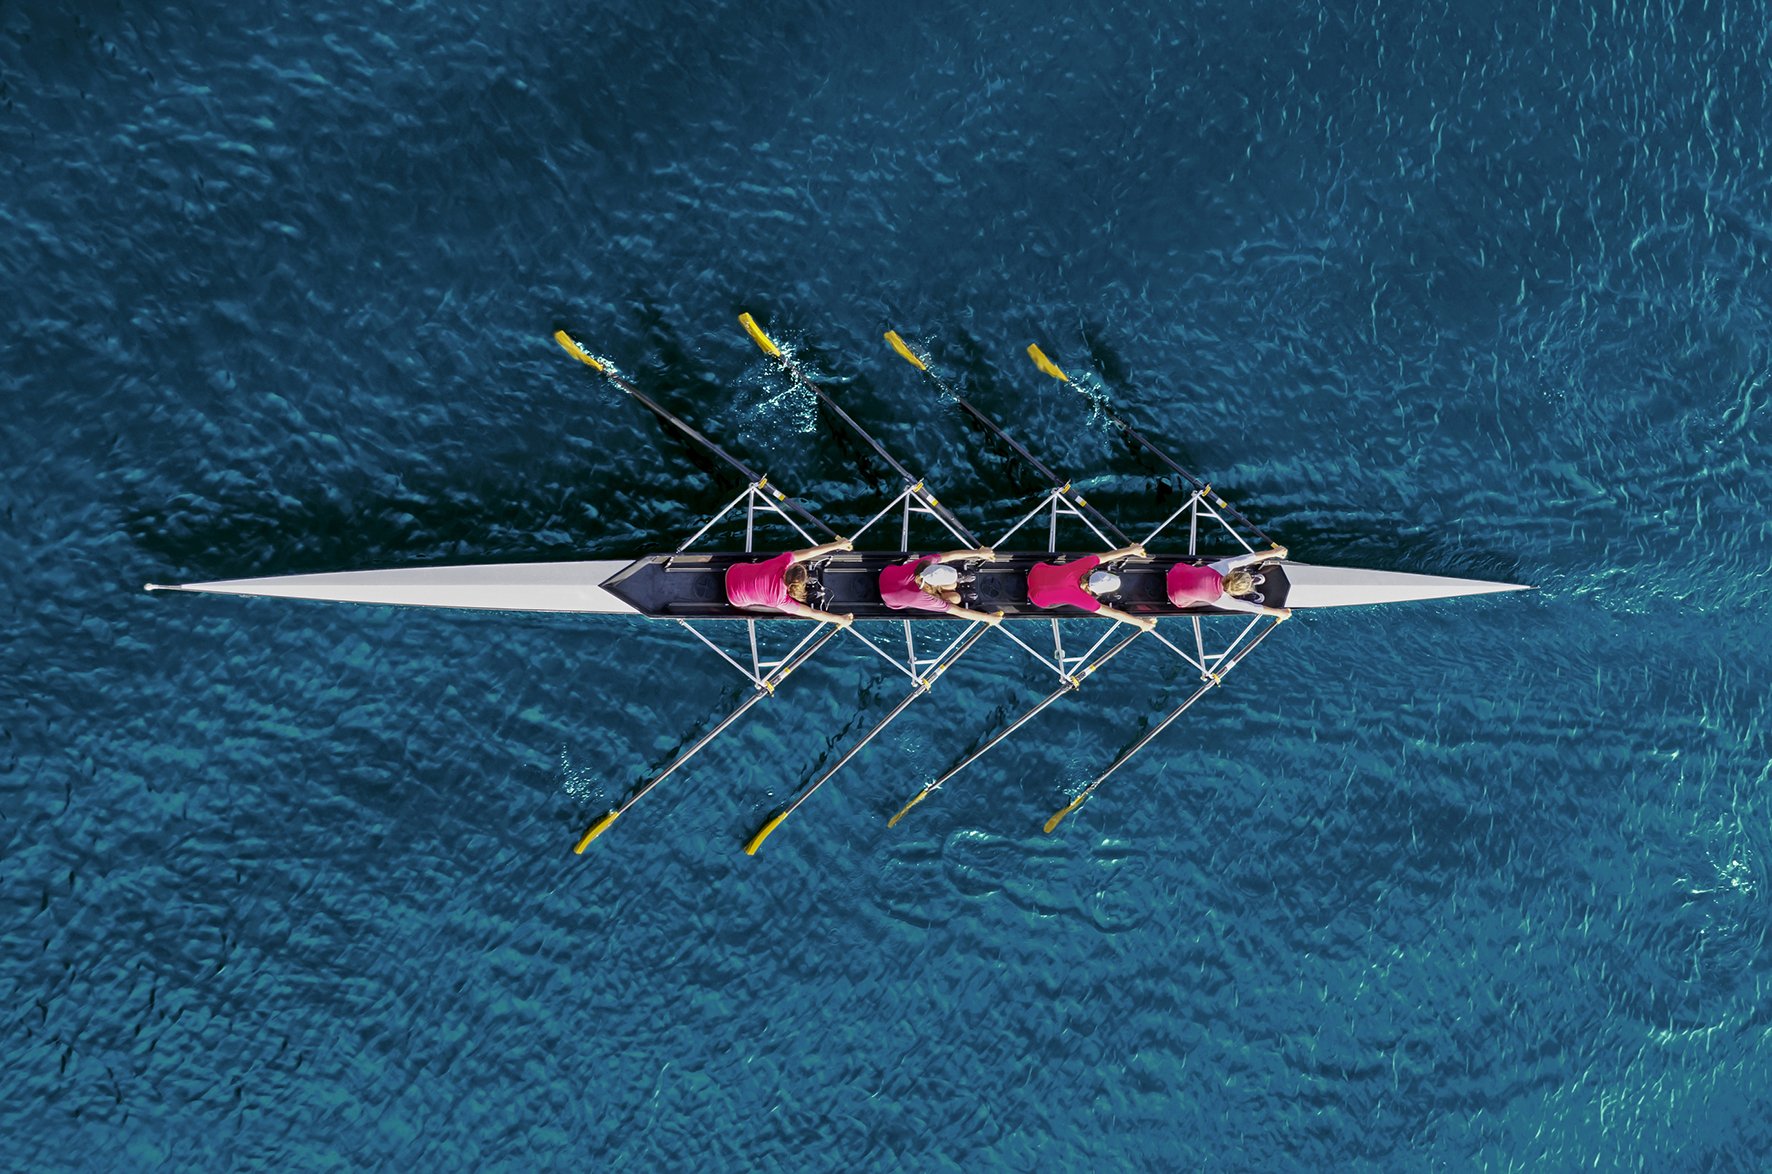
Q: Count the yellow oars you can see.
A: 8